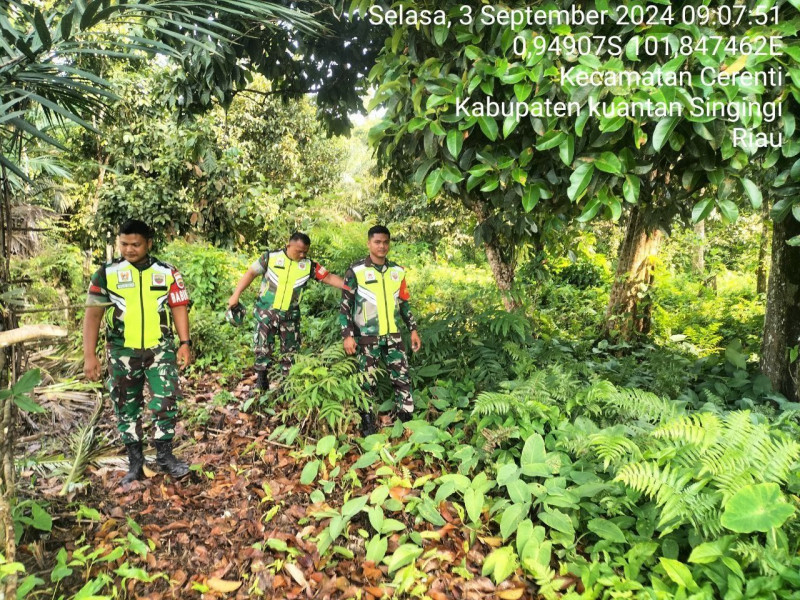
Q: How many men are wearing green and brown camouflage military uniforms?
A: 3